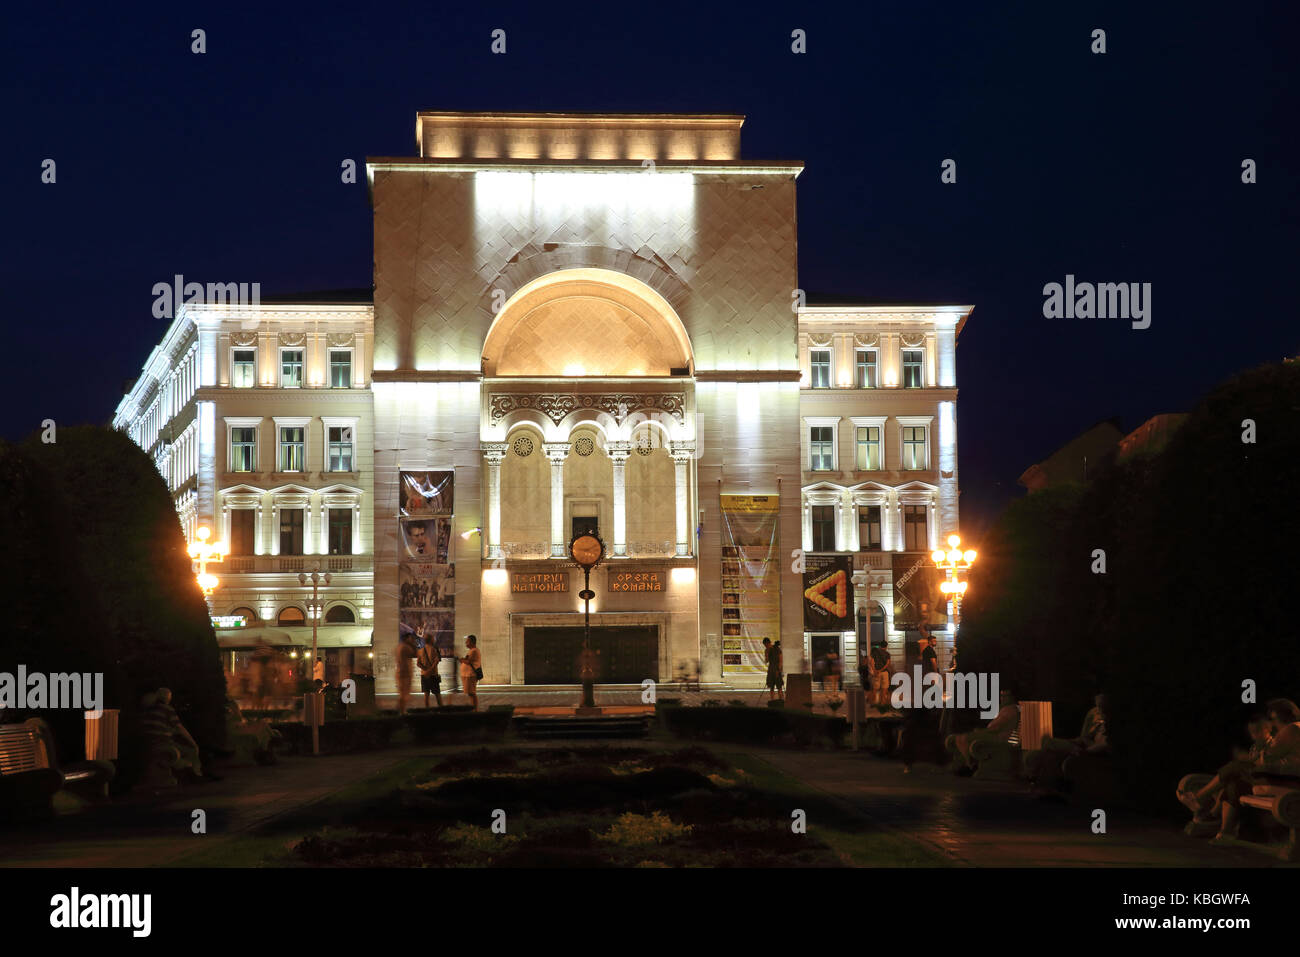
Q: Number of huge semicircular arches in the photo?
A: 1